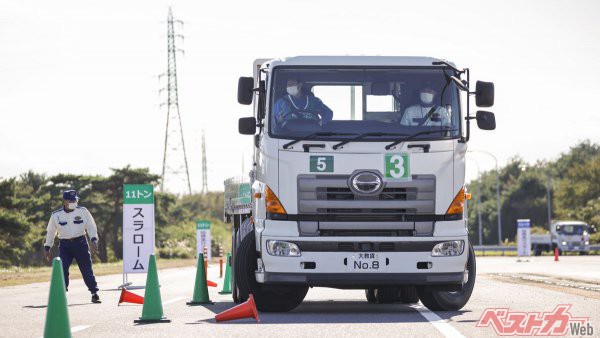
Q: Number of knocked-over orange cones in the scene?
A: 3